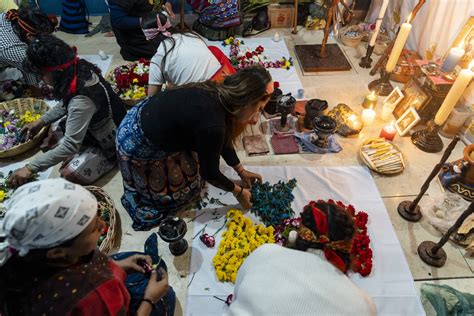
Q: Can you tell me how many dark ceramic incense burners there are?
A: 3